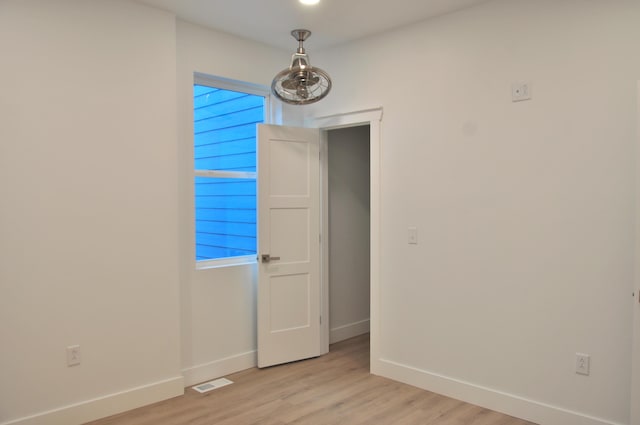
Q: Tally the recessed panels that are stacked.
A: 3